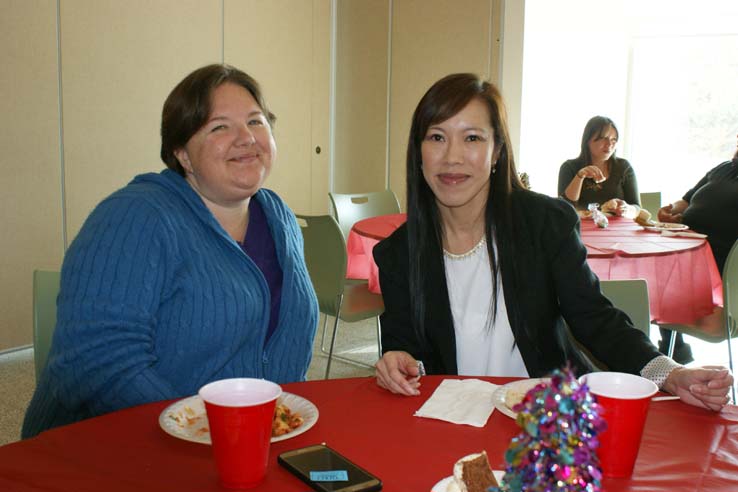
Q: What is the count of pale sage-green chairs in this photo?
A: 6